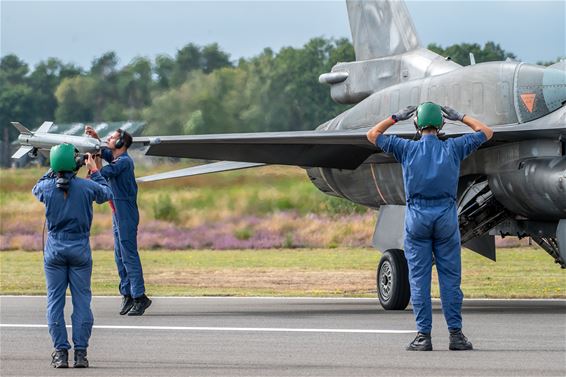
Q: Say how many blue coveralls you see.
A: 3